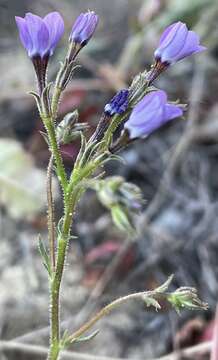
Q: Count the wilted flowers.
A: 1